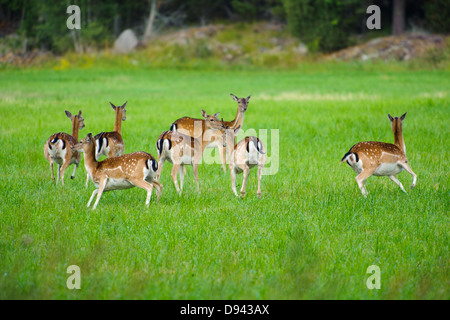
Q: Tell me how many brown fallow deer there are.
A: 7